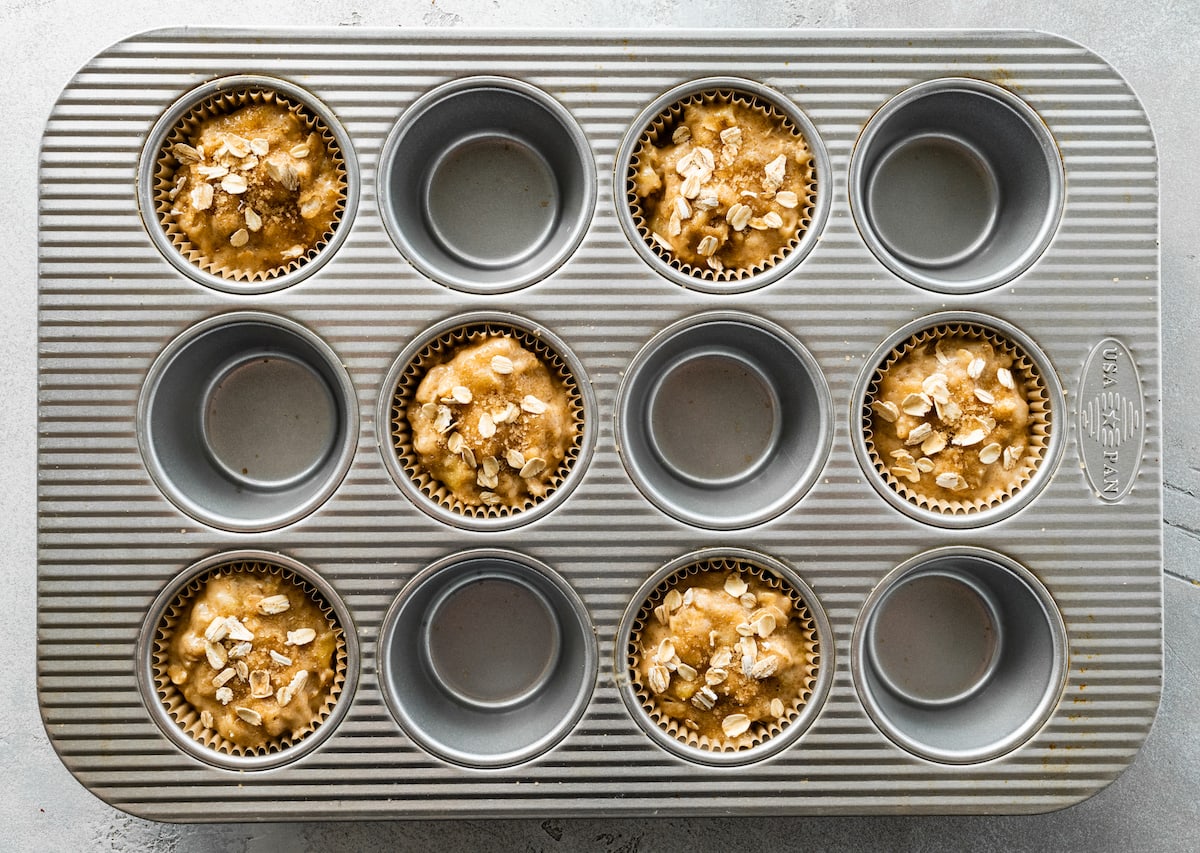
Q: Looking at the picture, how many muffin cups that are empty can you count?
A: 6